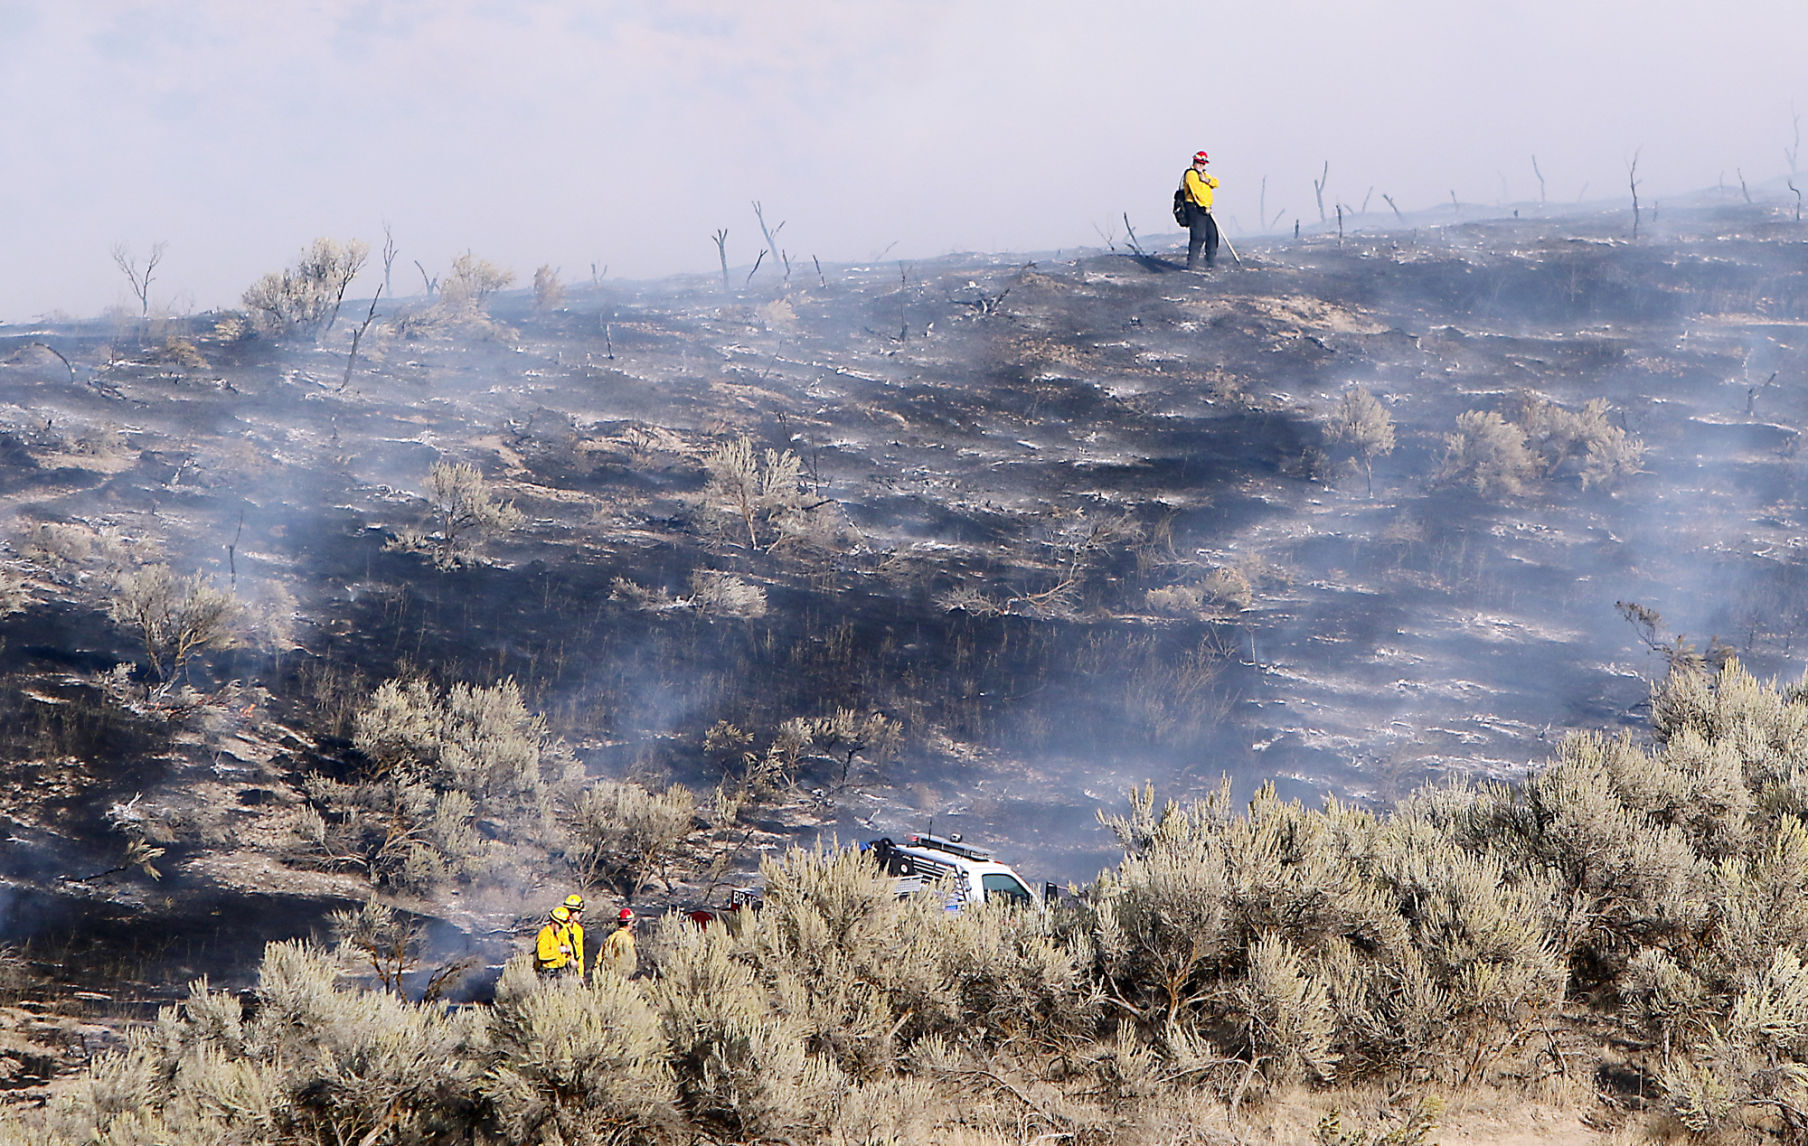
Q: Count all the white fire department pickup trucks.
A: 1